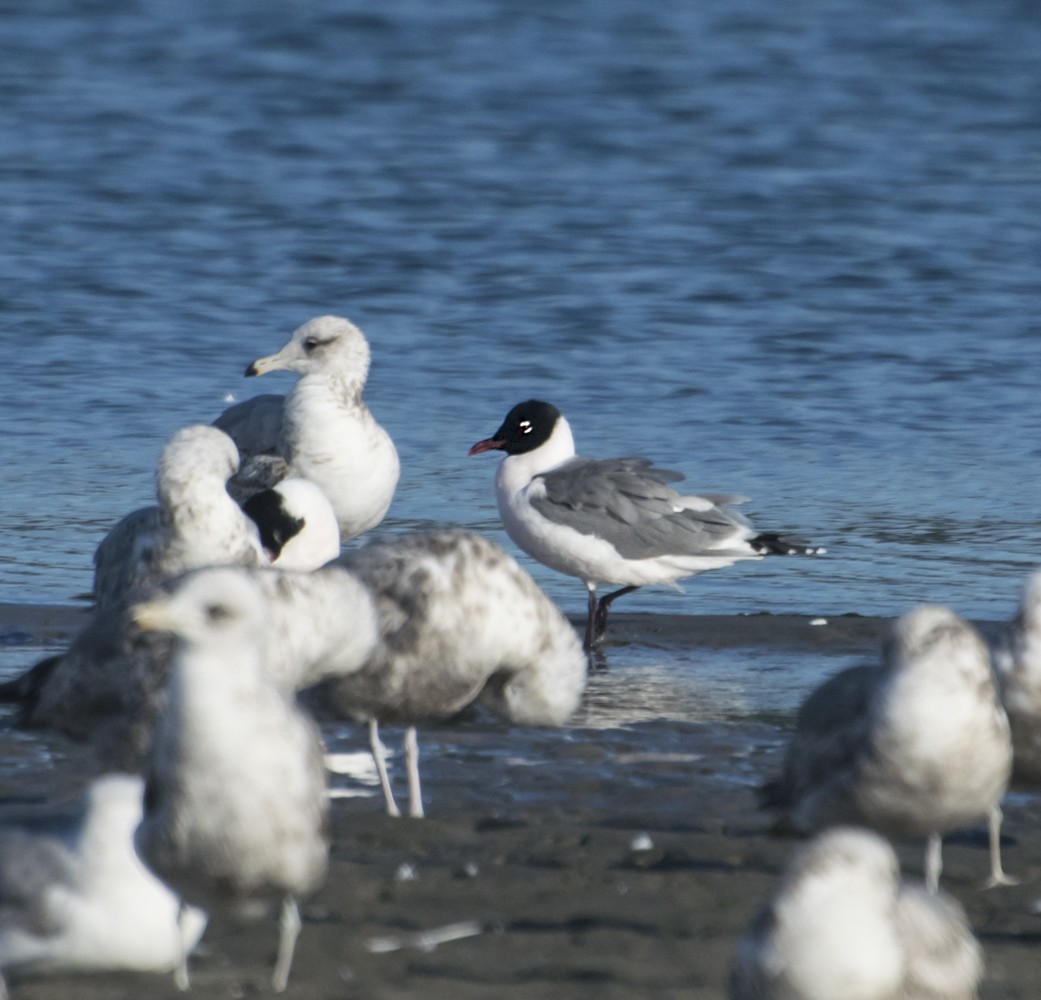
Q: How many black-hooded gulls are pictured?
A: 2